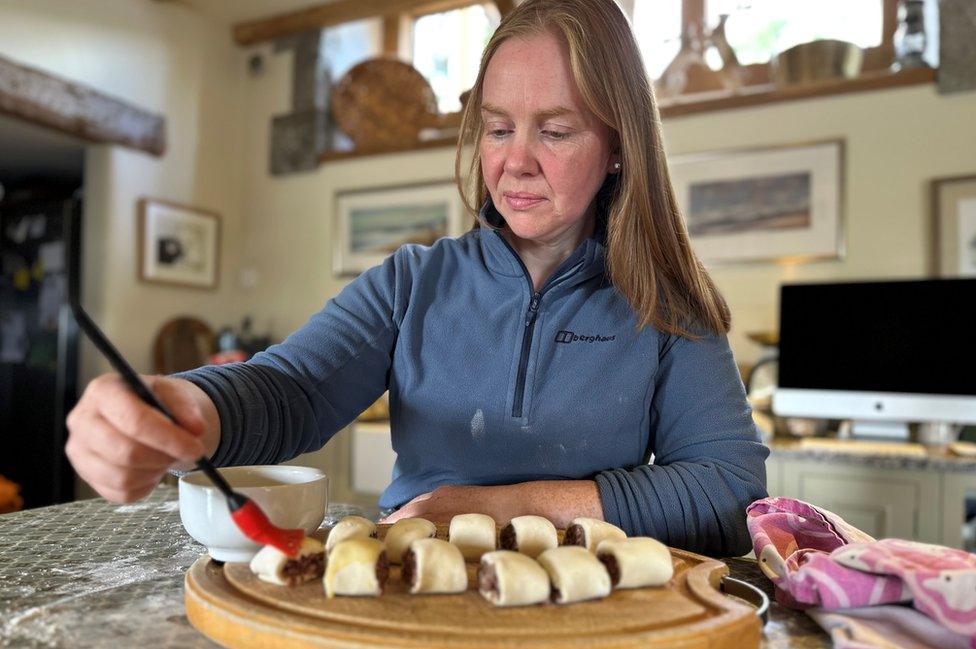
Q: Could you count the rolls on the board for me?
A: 11